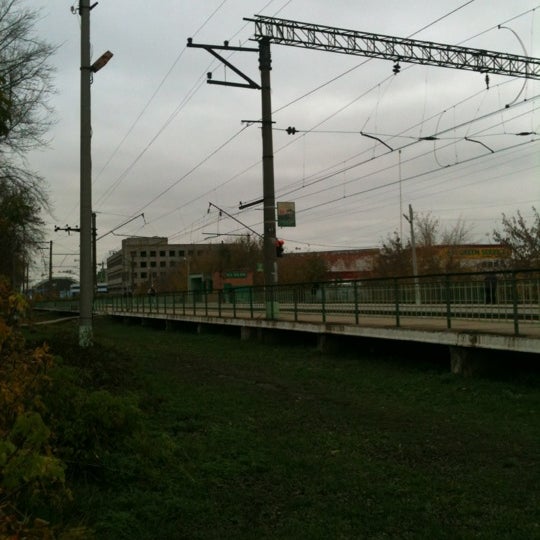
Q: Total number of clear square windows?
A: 9